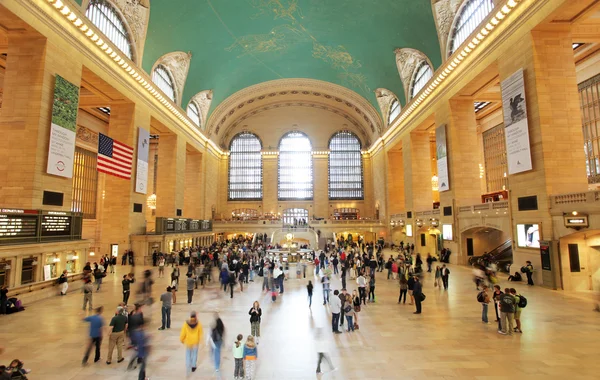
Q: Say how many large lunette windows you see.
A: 6